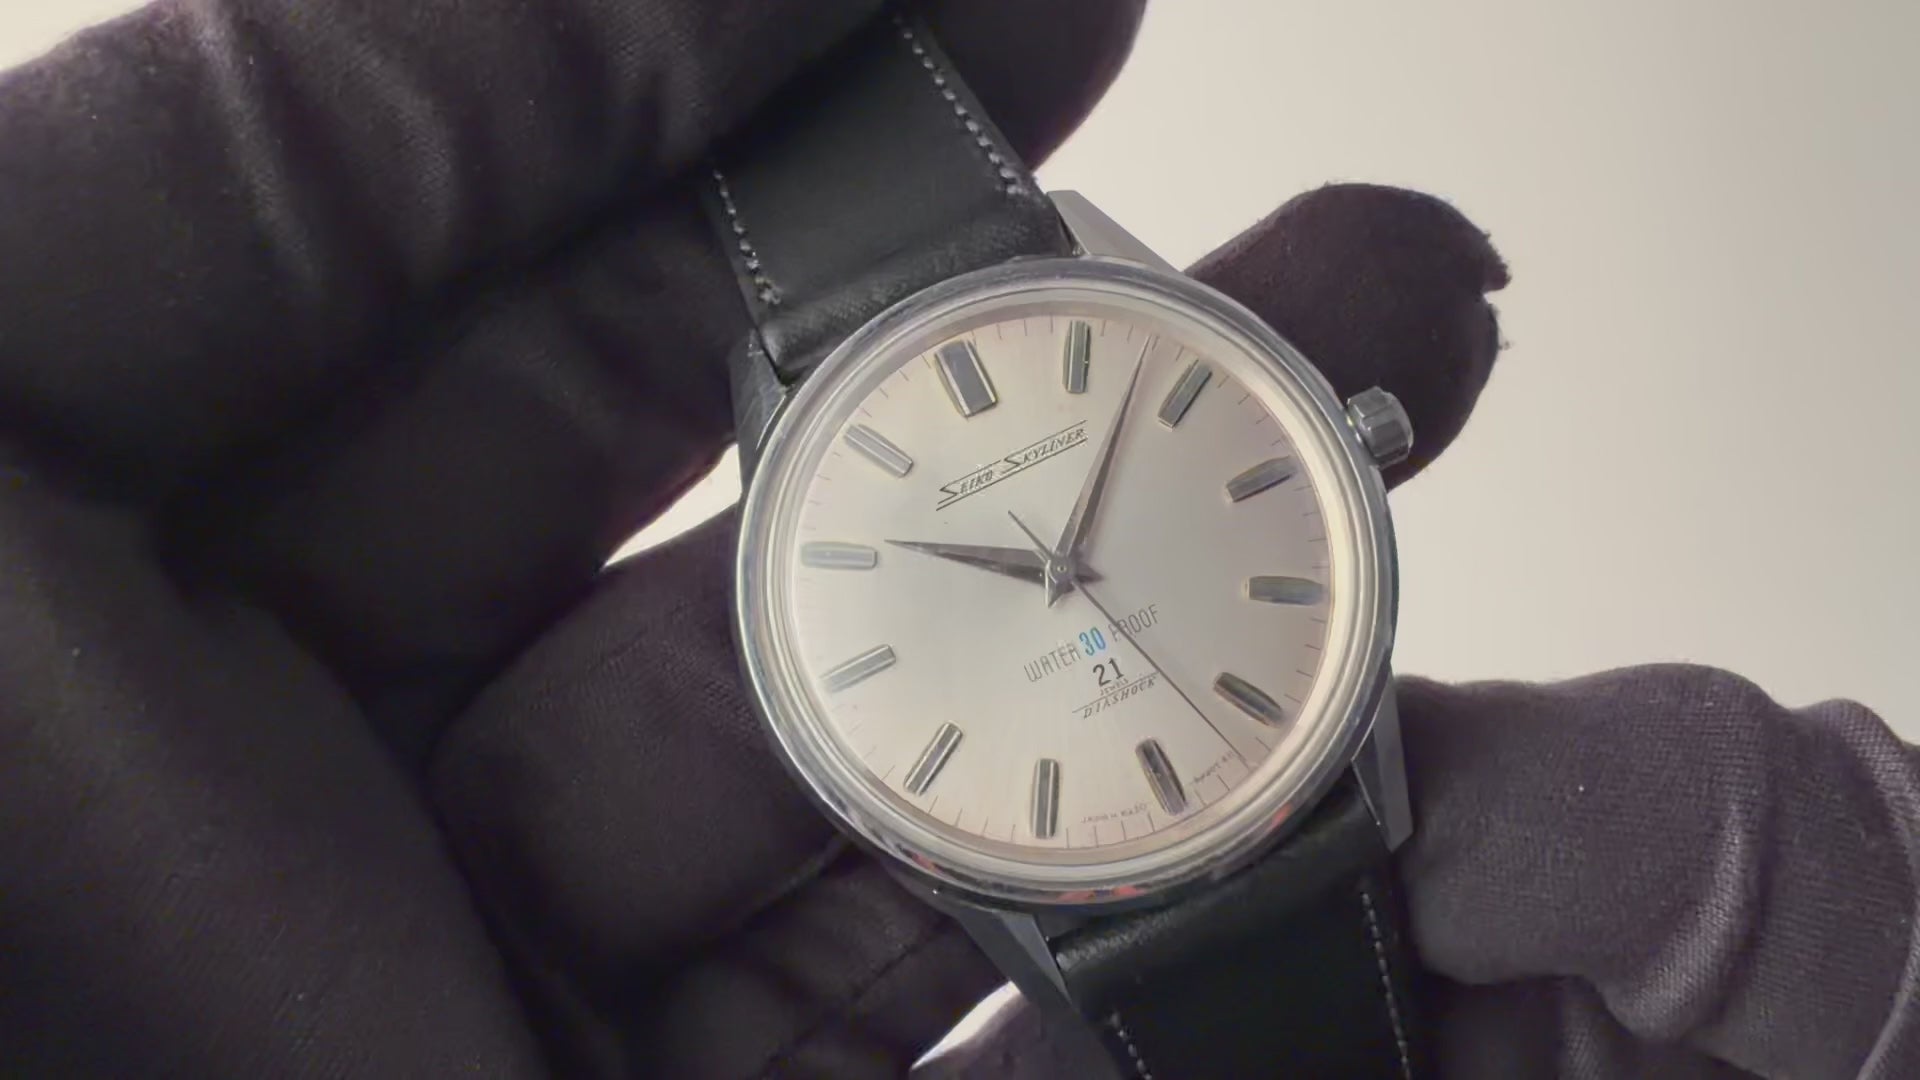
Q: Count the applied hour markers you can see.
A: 12